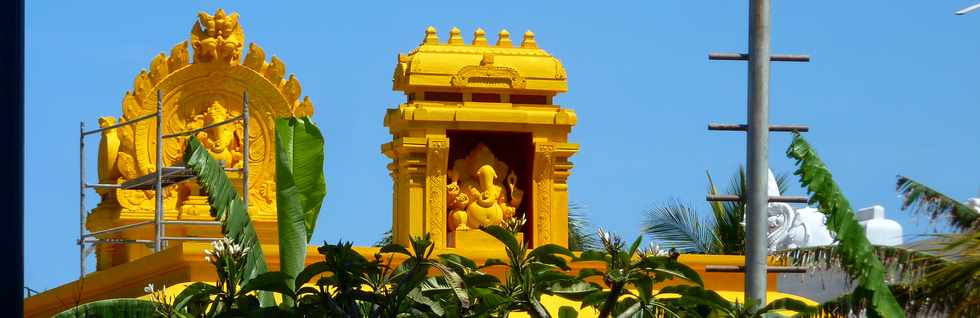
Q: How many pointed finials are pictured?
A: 5